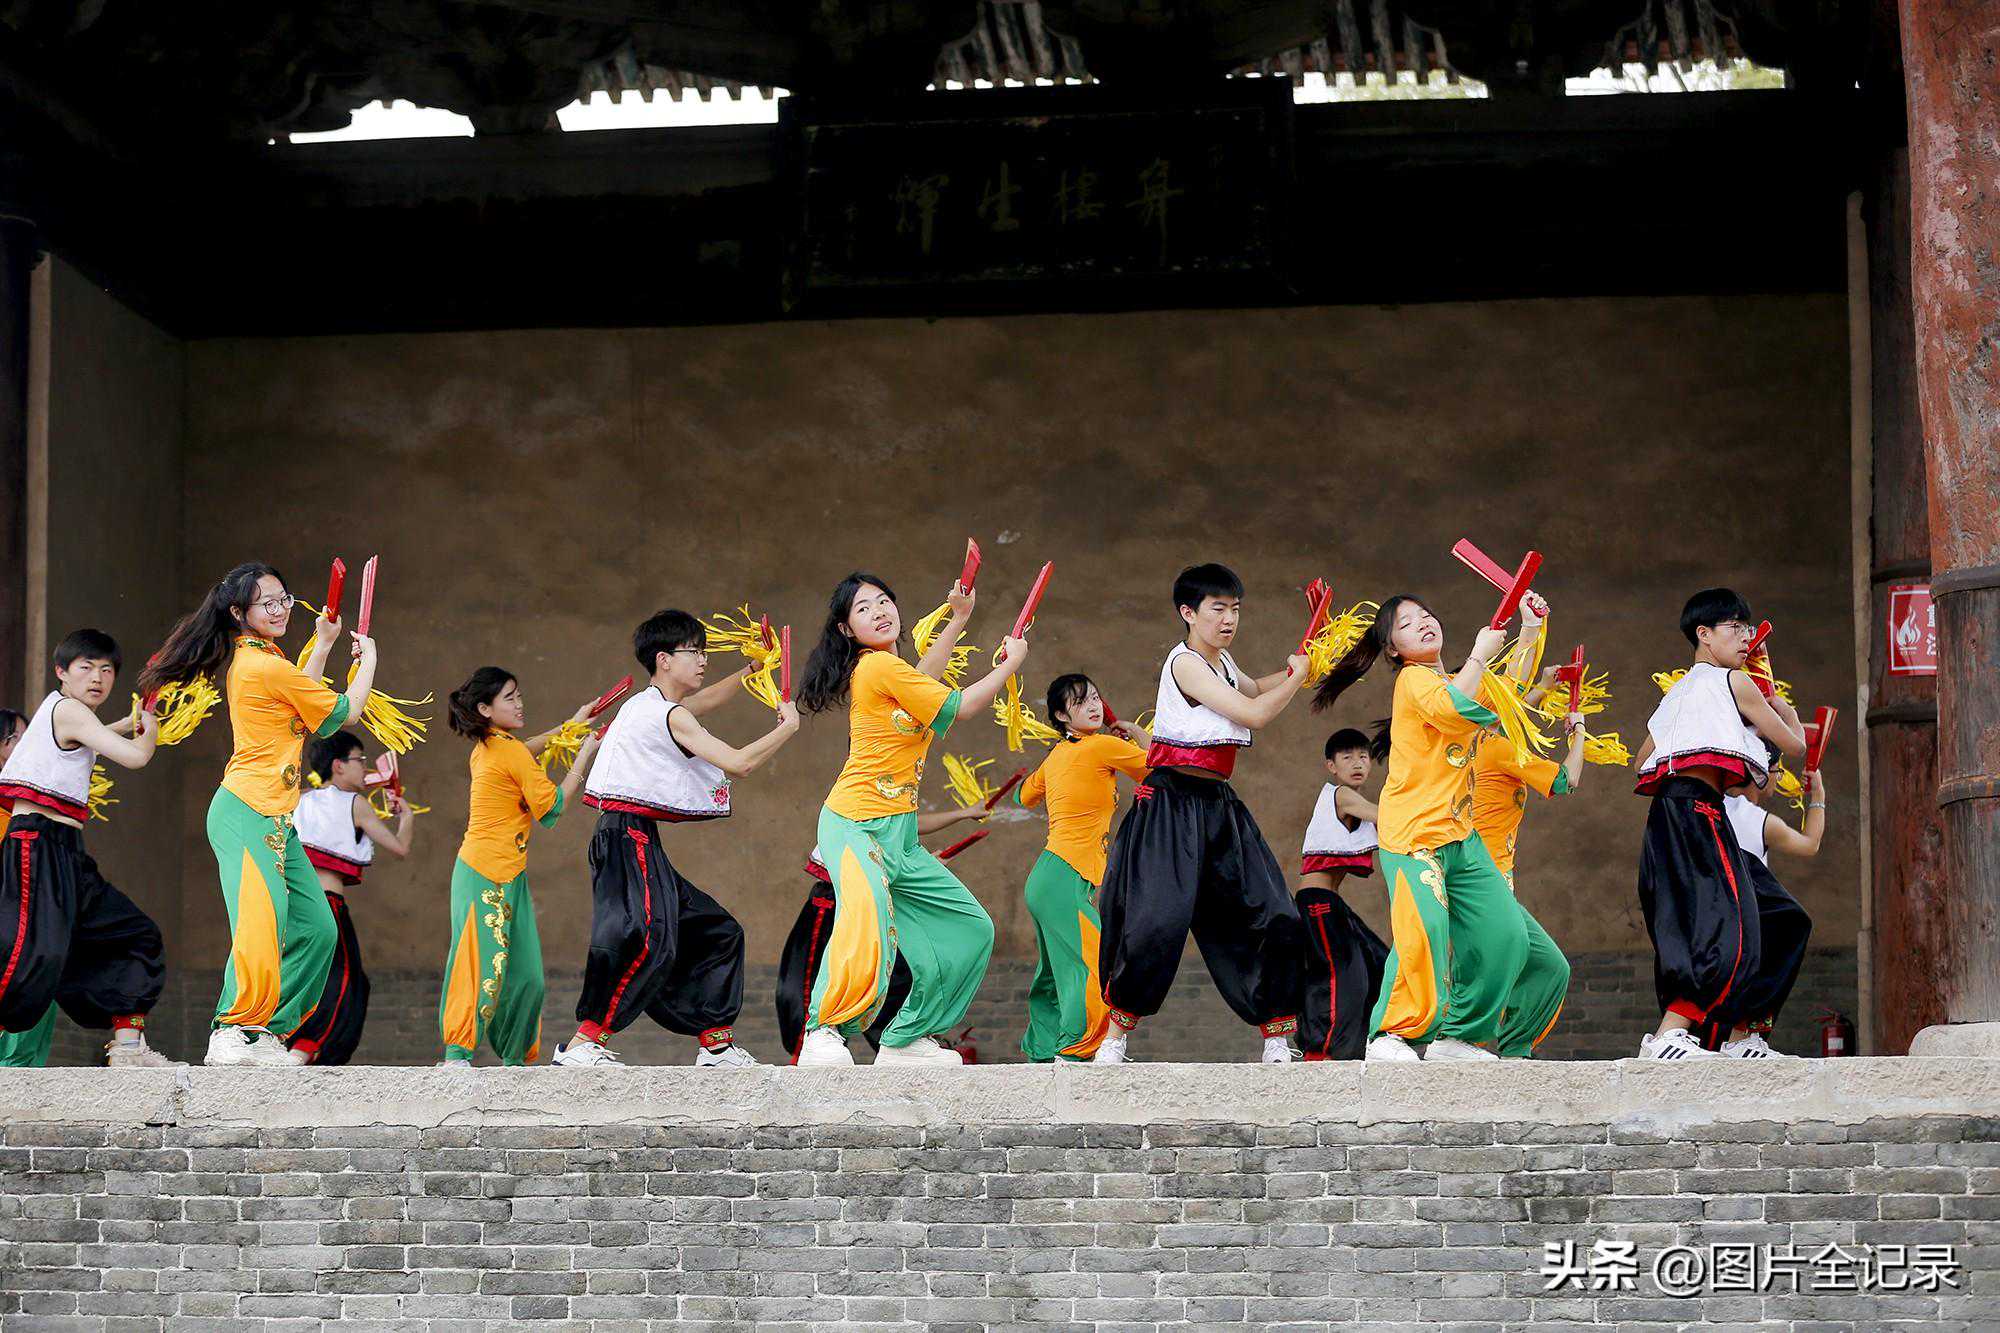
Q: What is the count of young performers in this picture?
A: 15